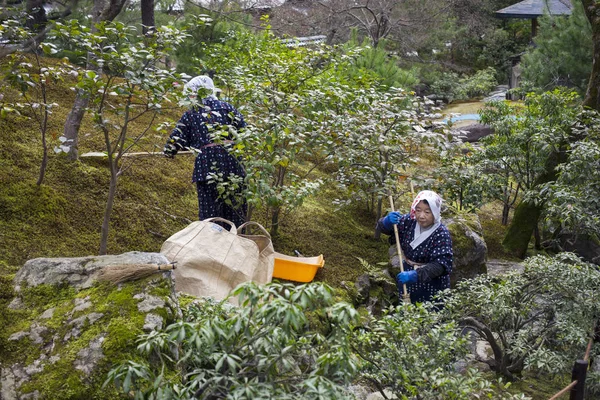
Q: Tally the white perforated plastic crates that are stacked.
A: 0